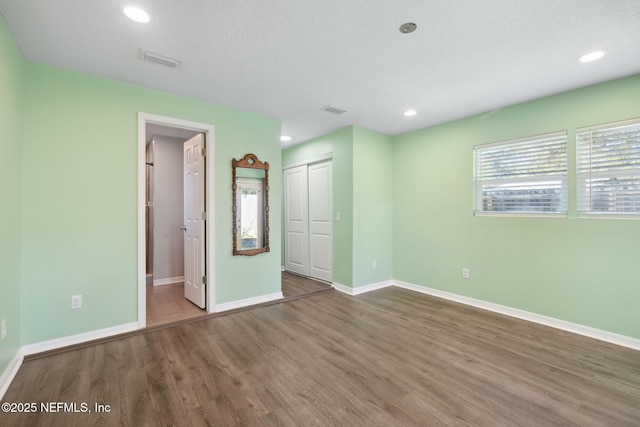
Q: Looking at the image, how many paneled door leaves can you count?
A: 3